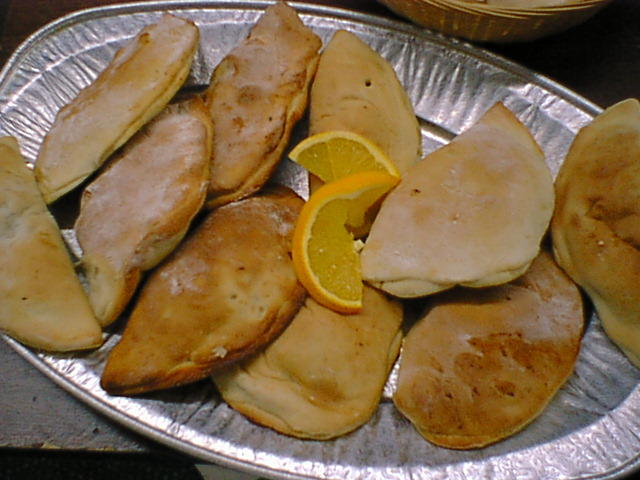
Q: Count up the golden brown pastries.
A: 10